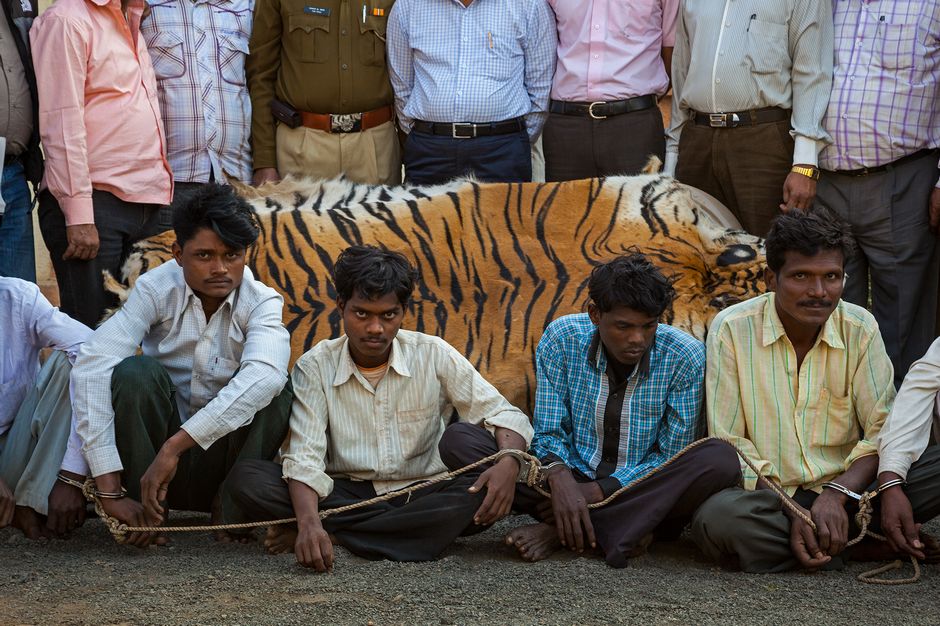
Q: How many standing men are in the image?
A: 8